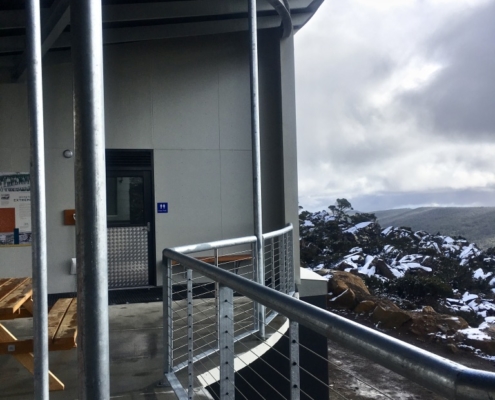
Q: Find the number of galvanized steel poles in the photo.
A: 3